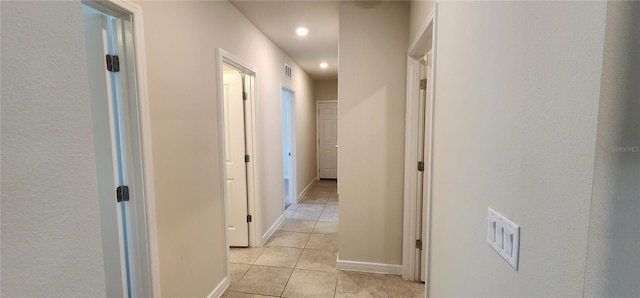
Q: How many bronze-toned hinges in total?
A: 8